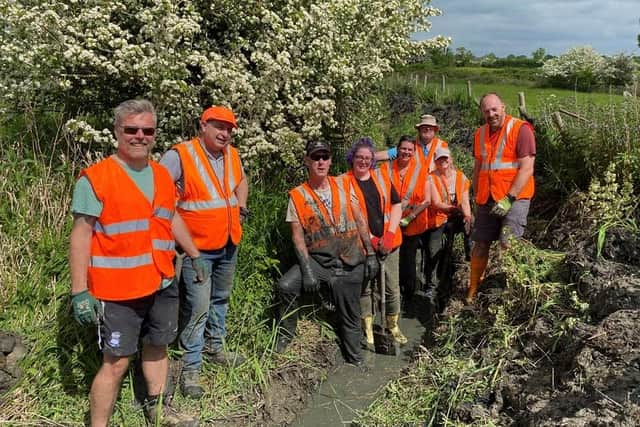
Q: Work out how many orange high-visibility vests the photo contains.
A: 8